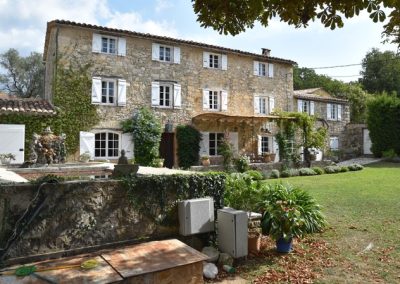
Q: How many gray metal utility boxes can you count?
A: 2